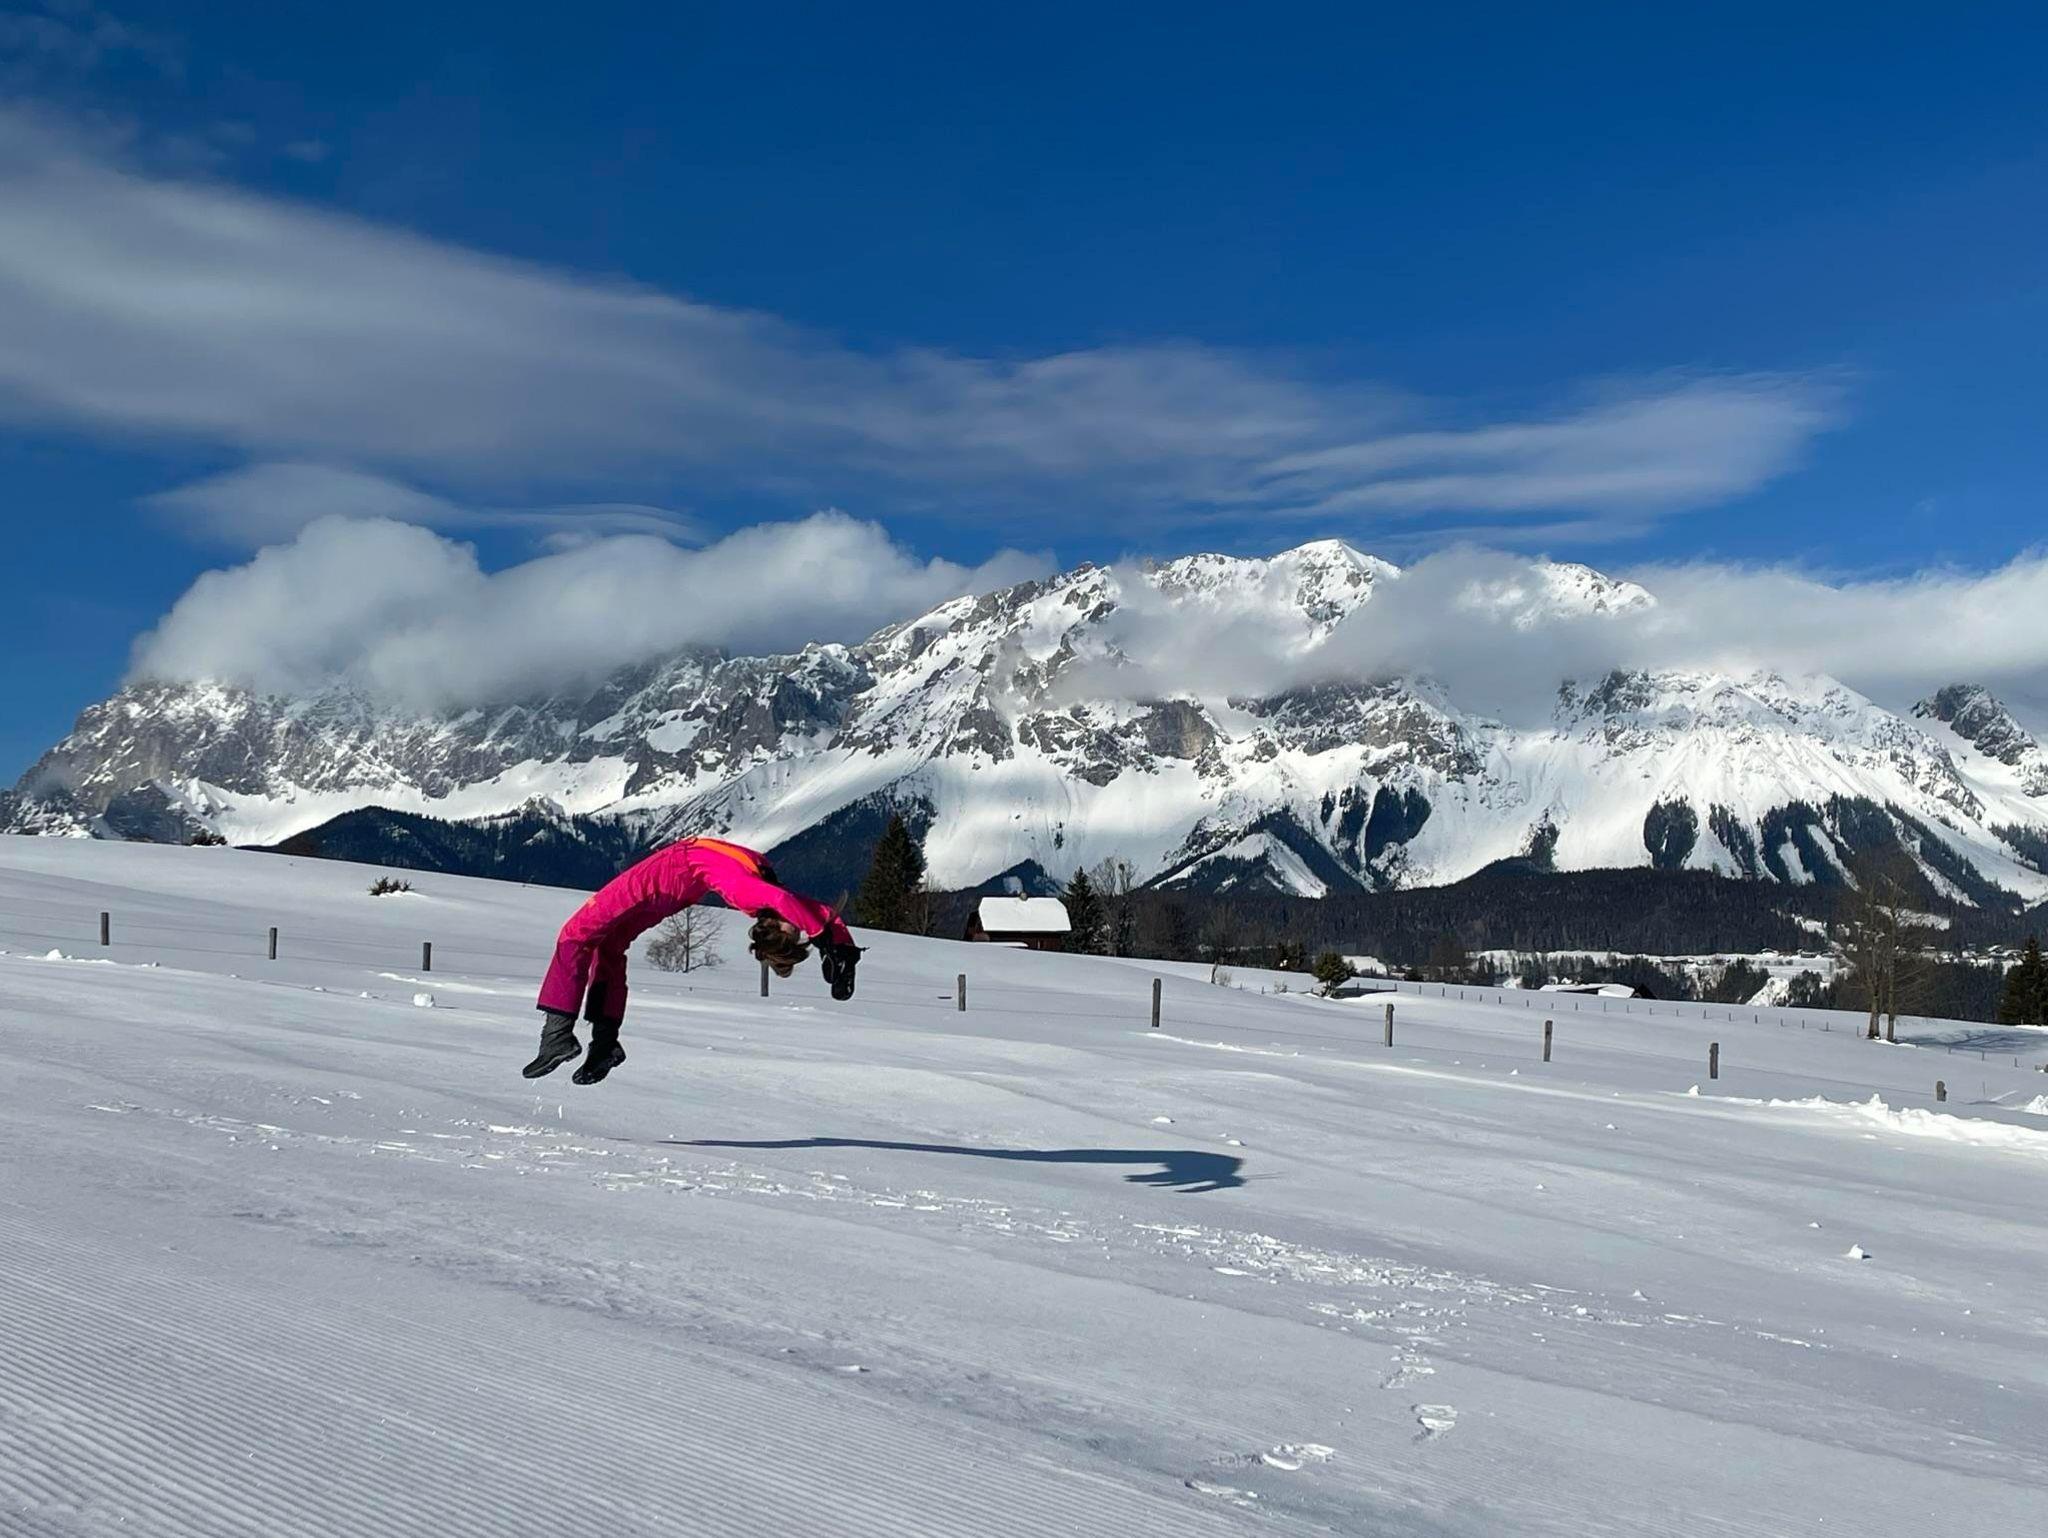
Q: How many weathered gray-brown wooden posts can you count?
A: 10